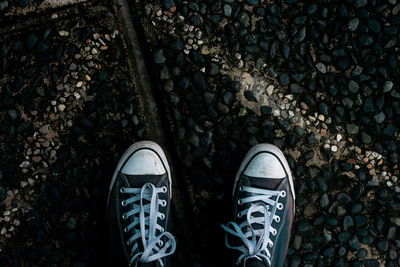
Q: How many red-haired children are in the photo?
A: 0